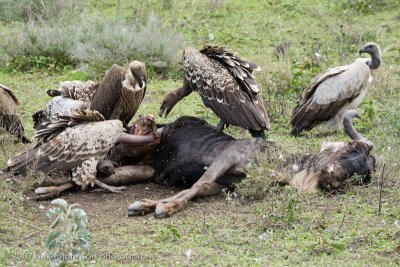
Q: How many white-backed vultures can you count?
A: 1